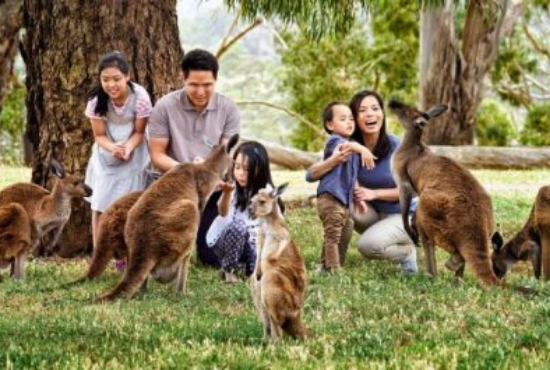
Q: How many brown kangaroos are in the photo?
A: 6